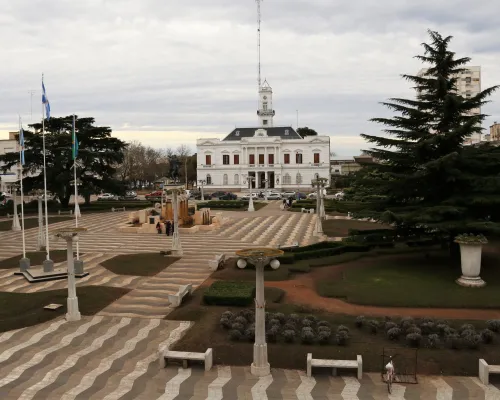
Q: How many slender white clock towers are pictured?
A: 1